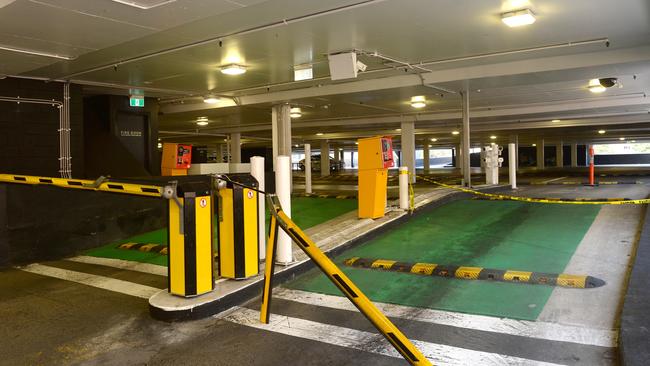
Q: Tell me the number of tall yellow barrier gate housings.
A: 2